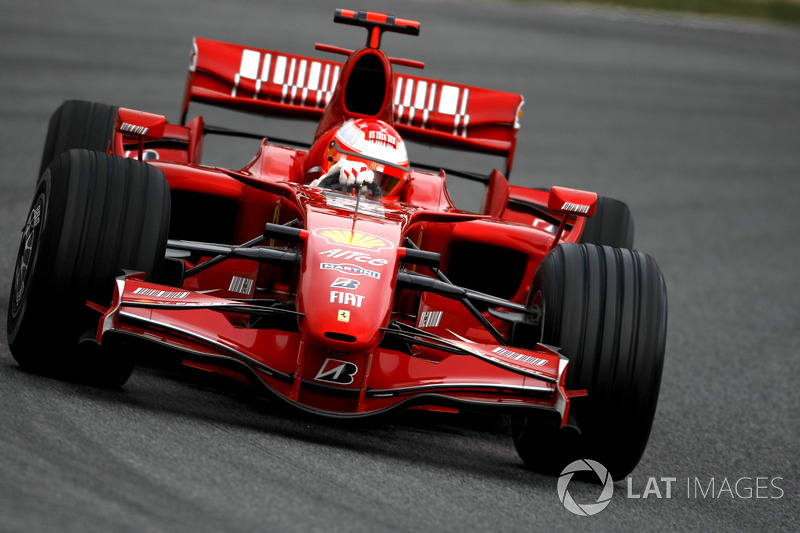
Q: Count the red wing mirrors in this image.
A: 2